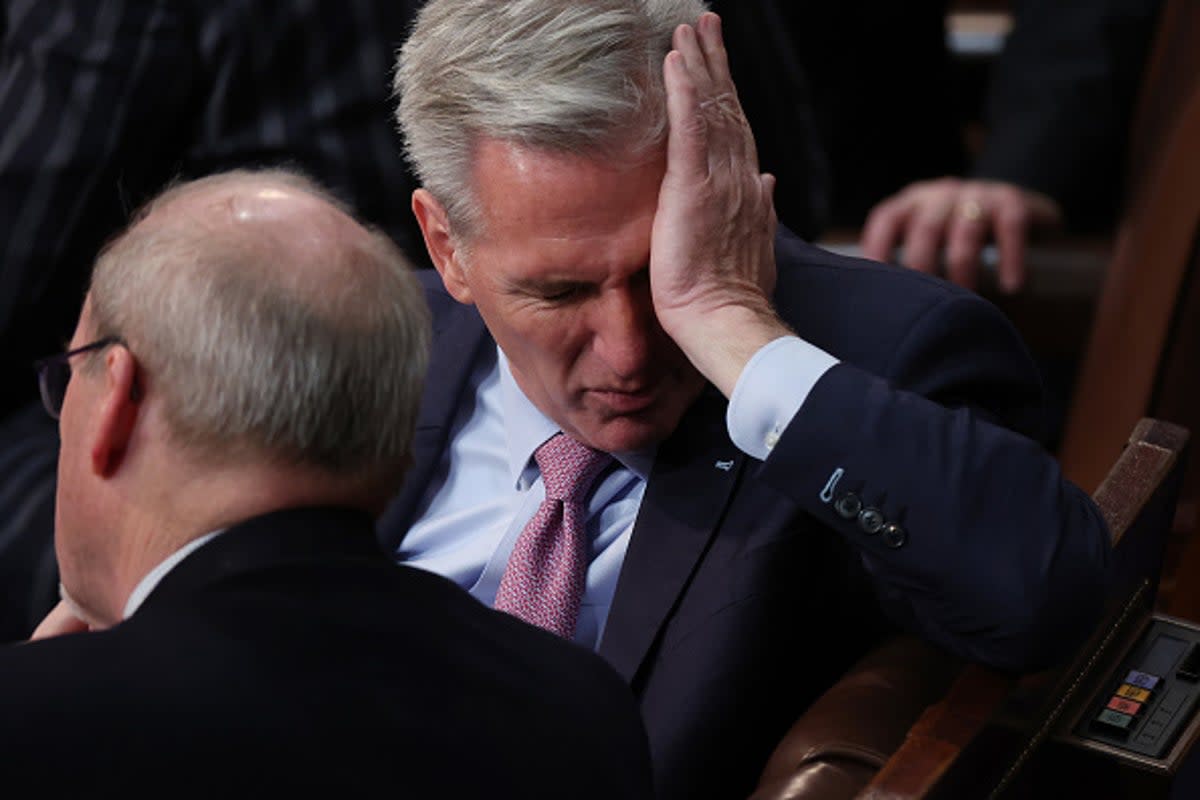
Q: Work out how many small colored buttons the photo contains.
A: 4